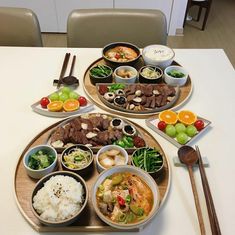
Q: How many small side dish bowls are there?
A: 8